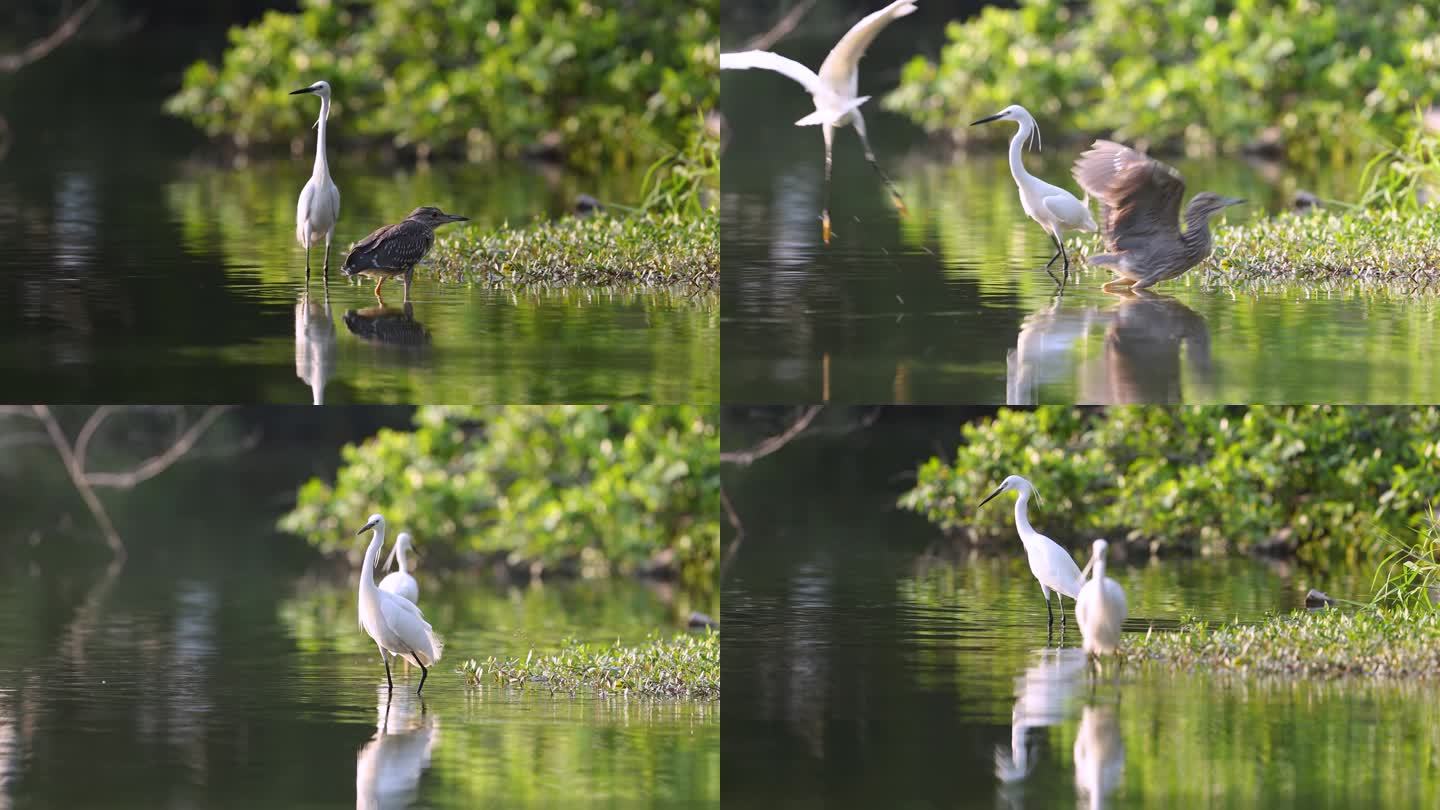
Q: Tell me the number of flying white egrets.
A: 1